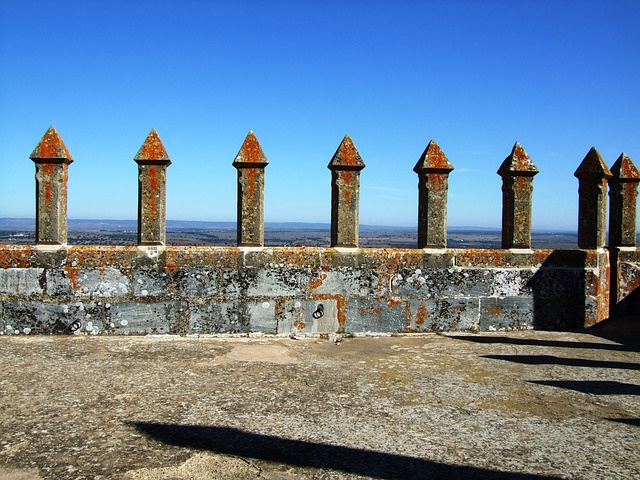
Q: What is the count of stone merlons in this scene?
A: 8